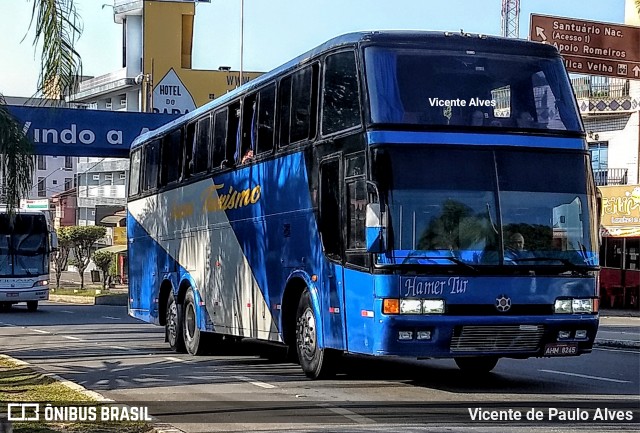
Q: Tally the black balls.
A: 0